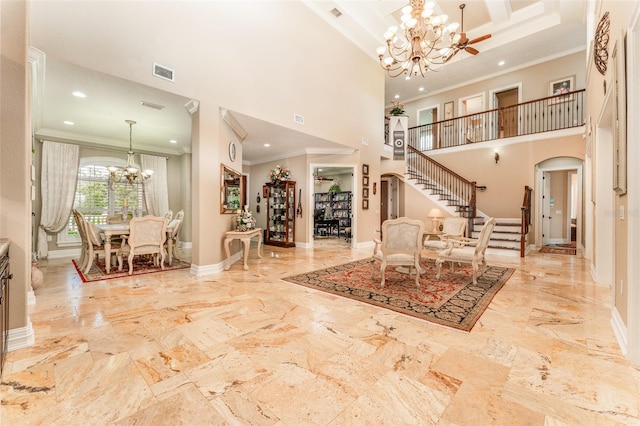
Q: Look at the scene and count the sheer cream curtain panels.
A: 2